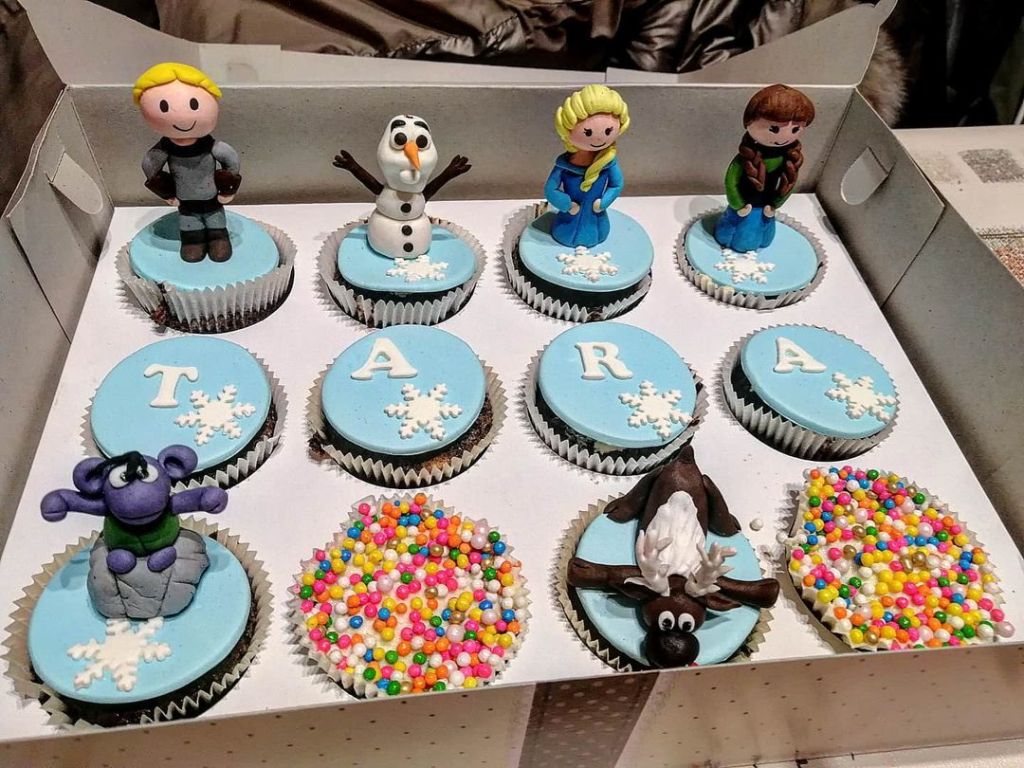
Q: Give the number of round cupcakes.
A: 12